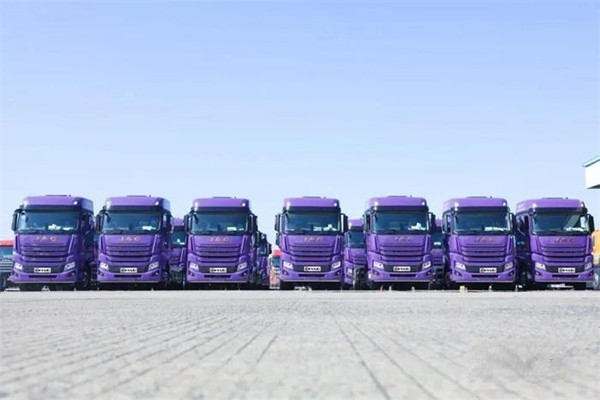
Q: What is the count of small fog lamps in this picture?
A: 14